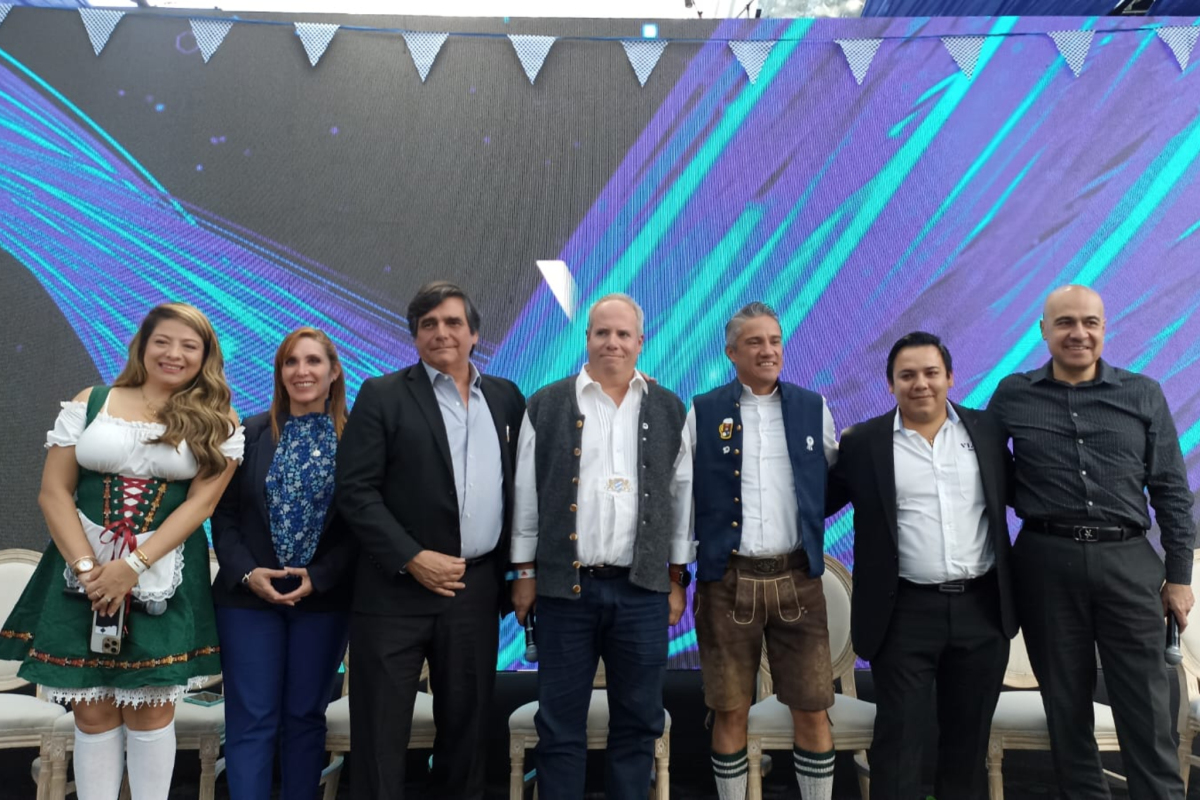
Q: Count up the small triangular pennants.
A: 12